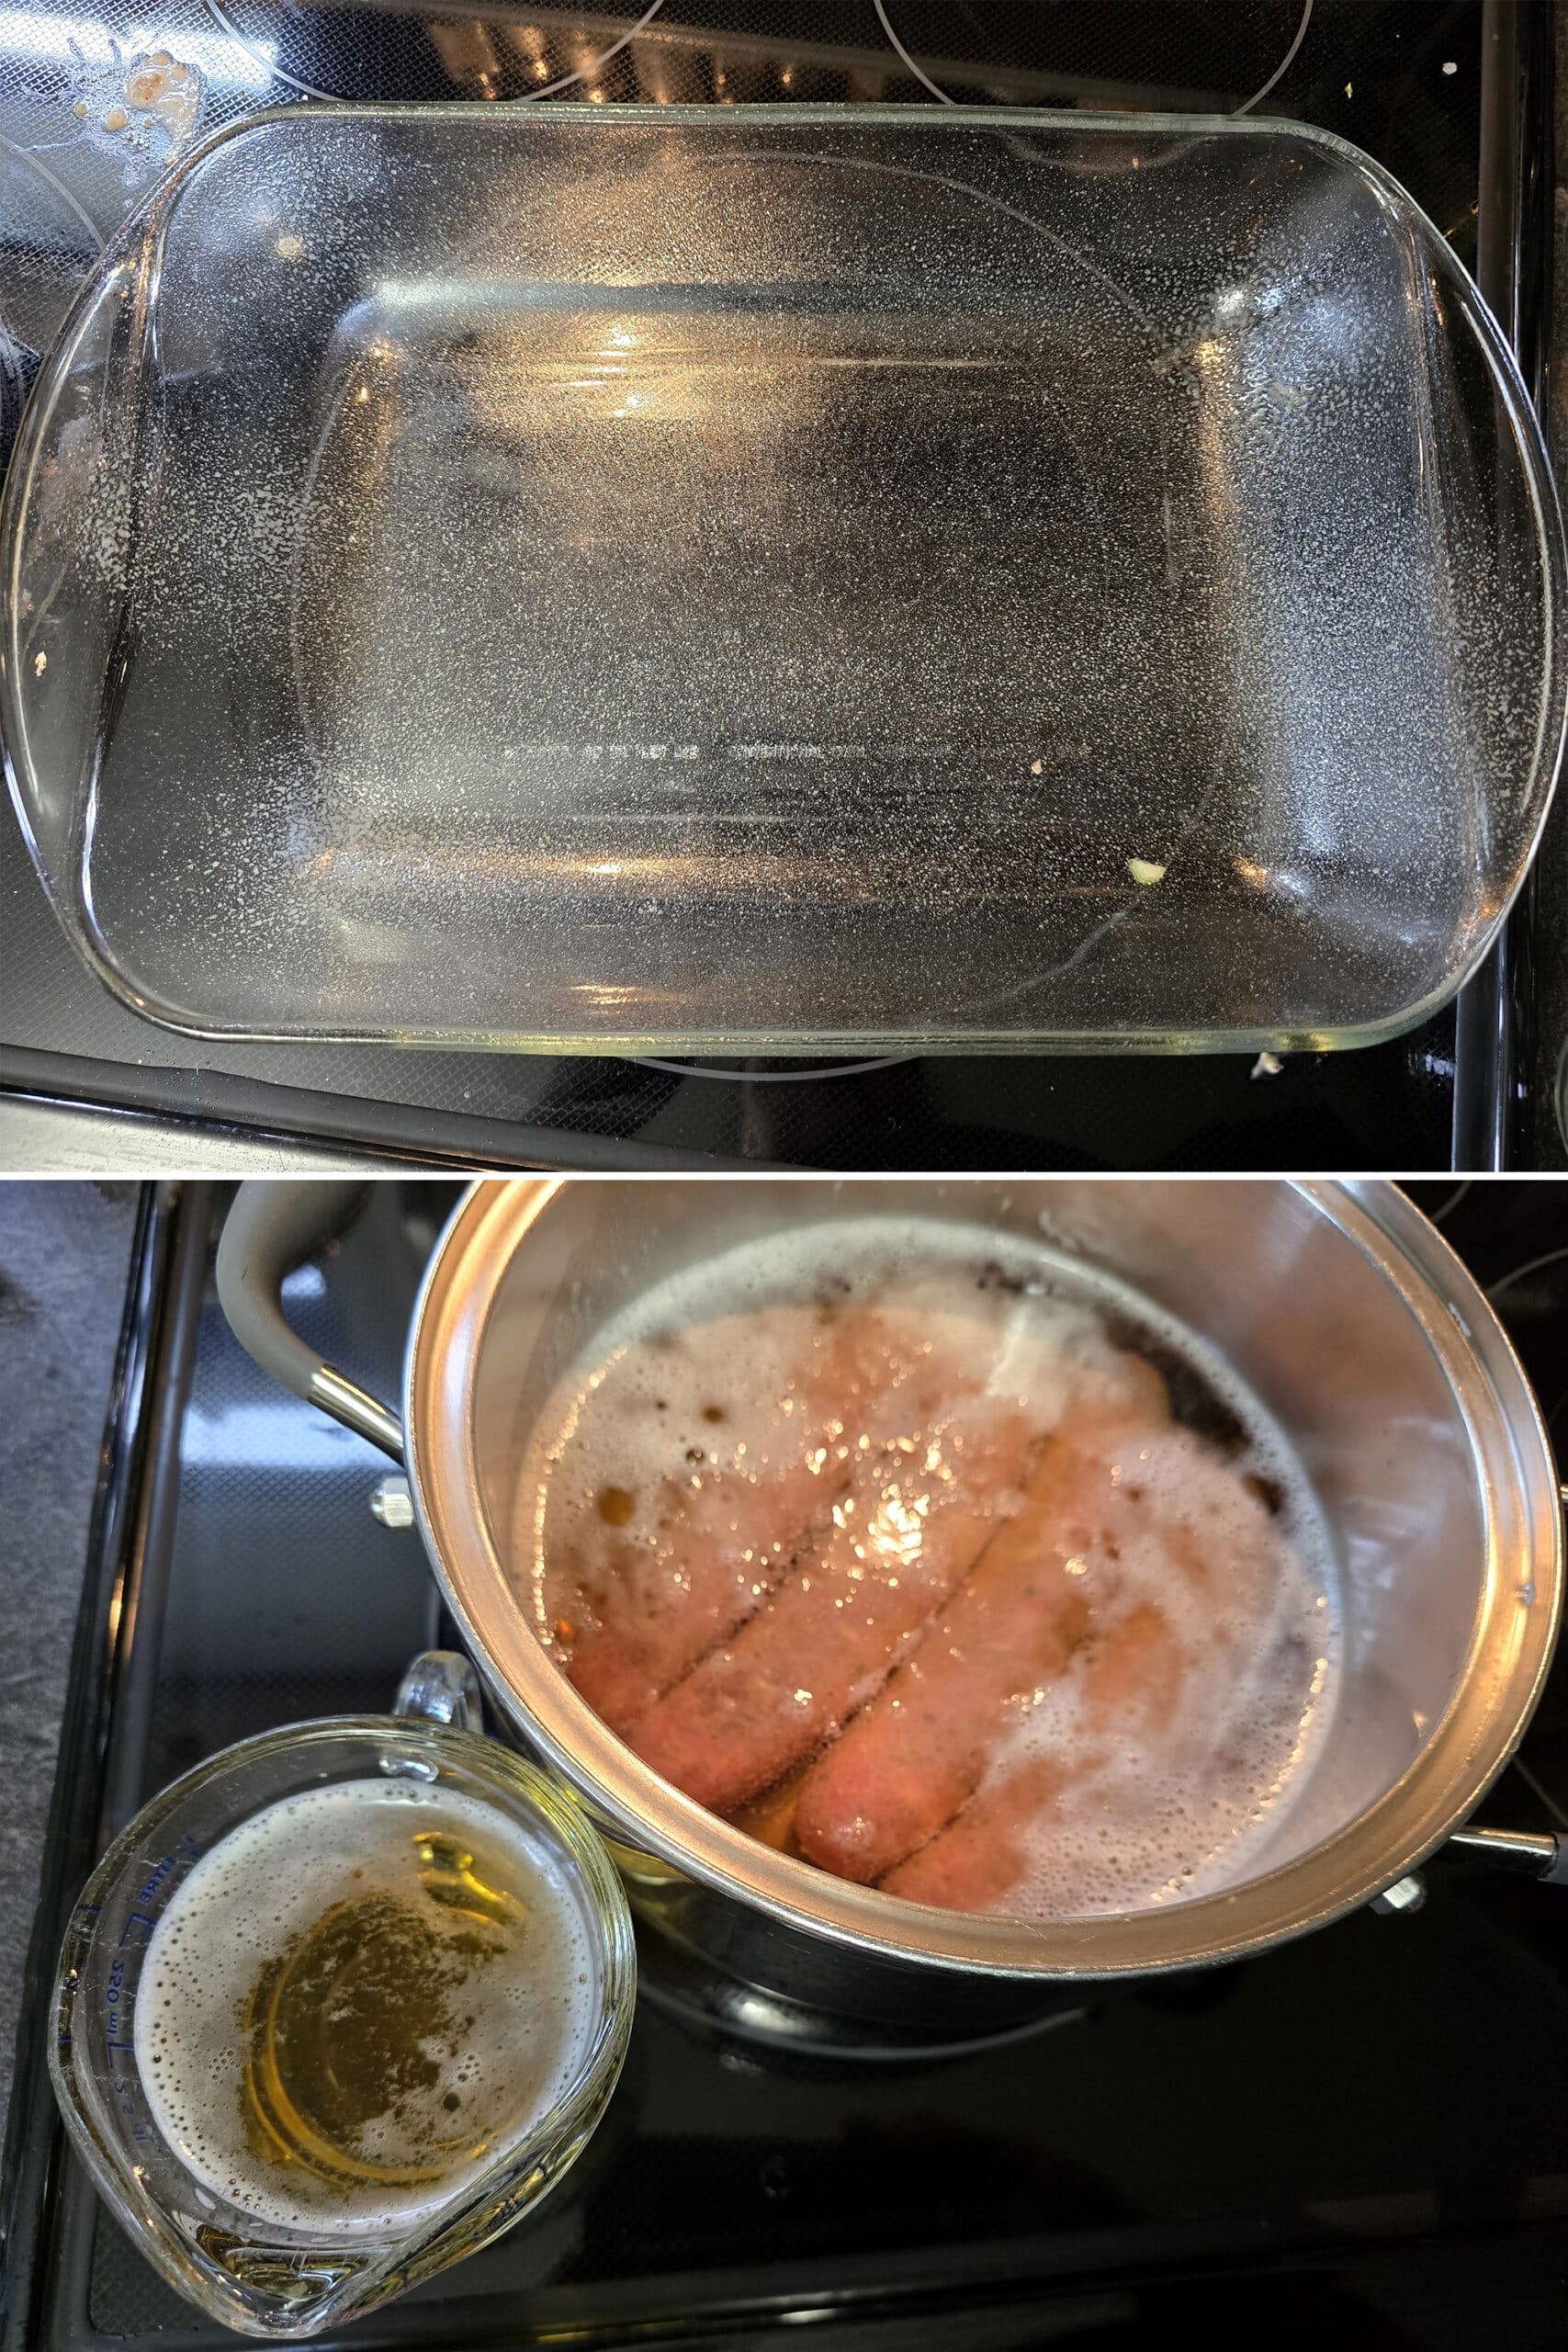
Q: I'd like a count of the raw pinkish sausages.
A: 4